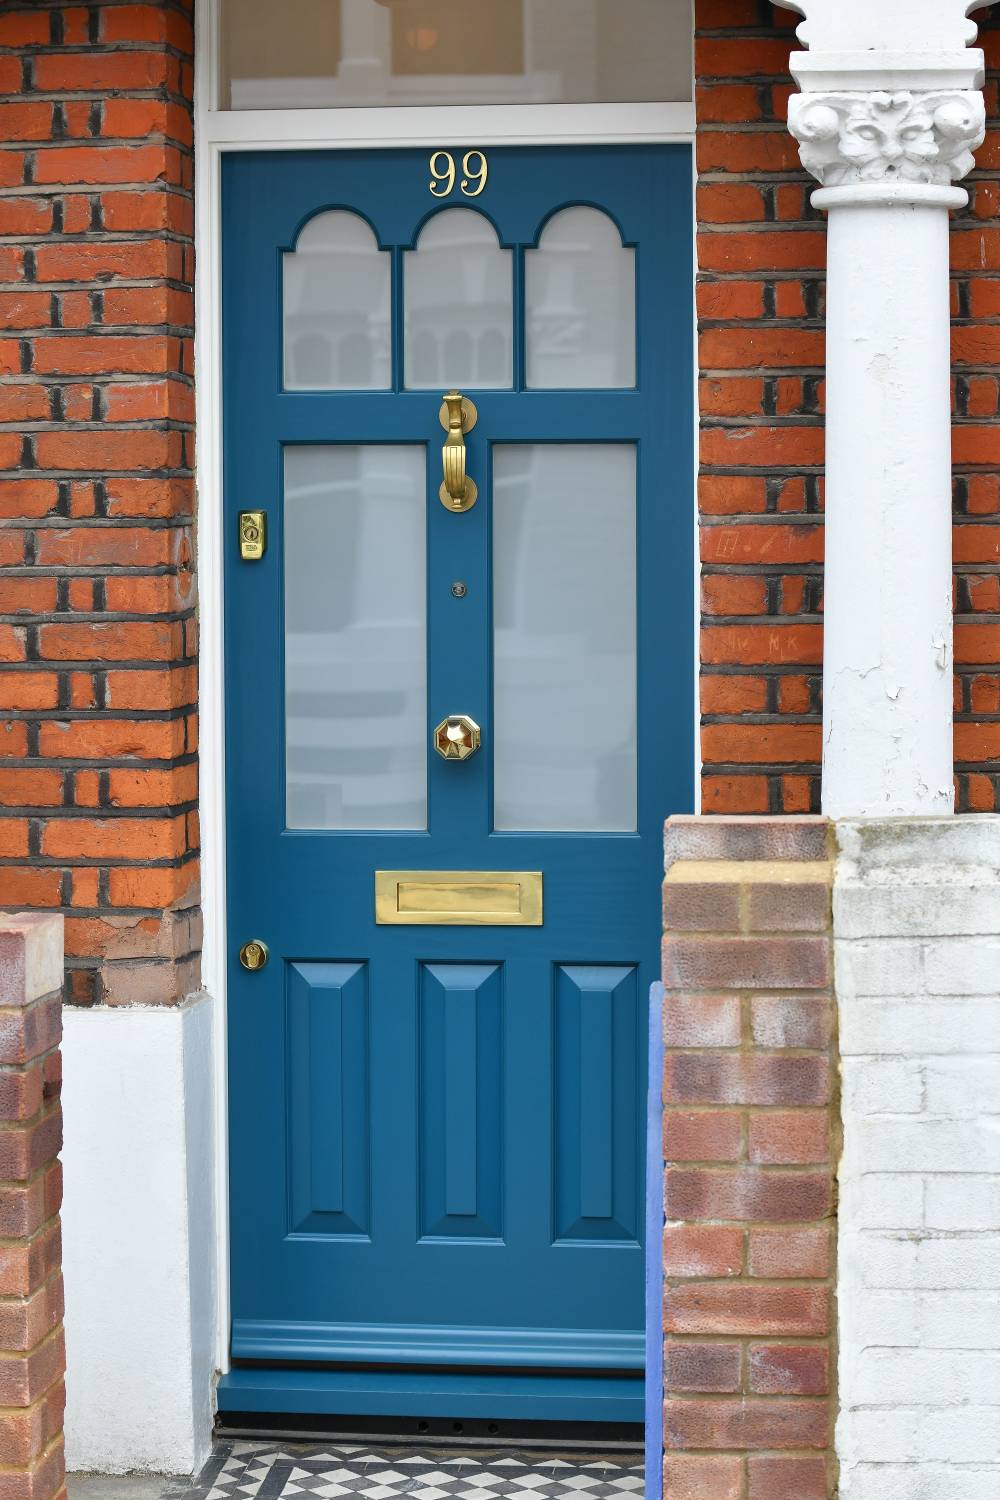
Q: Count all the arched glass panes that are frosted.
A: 3